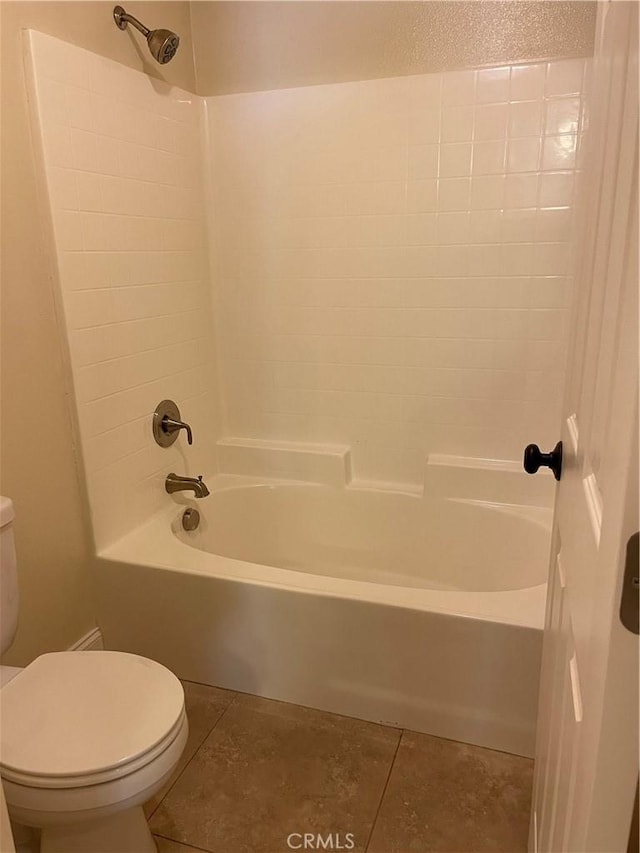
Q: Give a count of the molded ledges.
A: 2